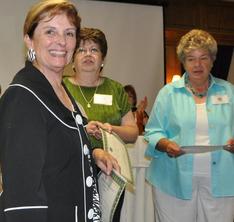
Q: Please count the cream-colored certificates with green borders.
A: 2